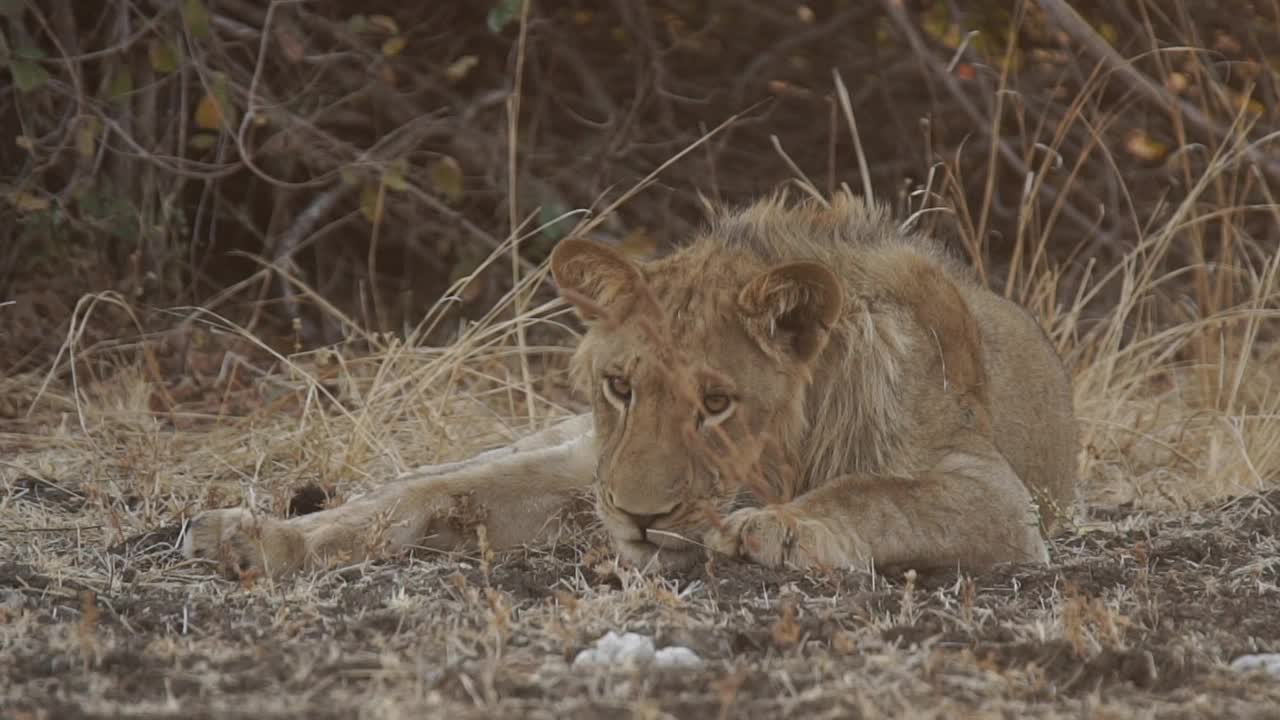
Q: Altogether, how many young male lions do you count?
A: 1